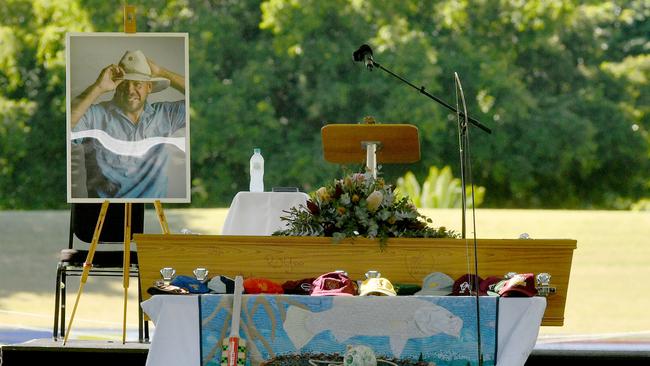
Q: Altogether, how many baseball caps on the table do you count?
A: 12